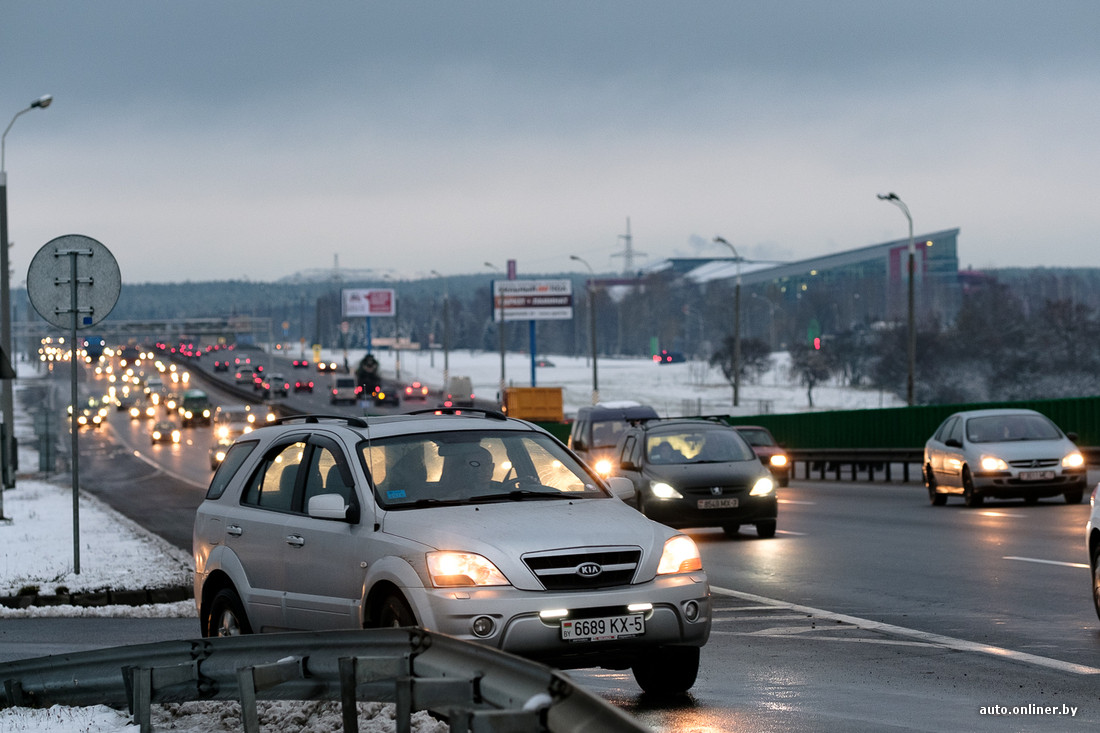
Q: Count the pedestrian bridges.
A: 1